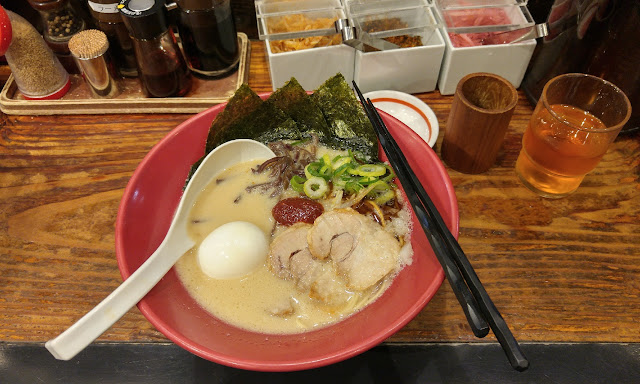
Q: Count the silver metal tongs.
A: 3